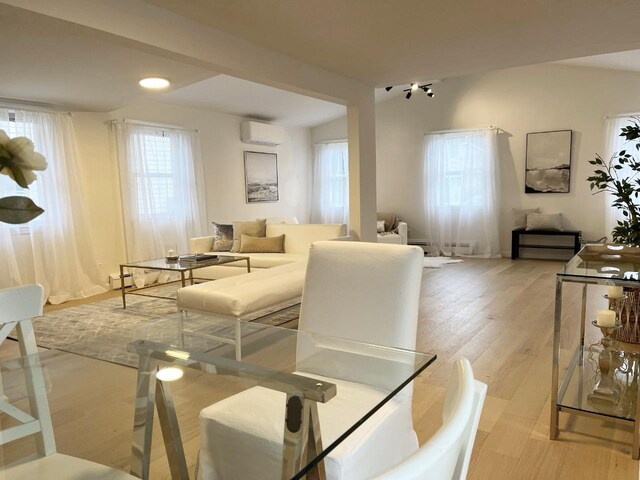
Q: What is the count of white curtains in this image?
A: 5